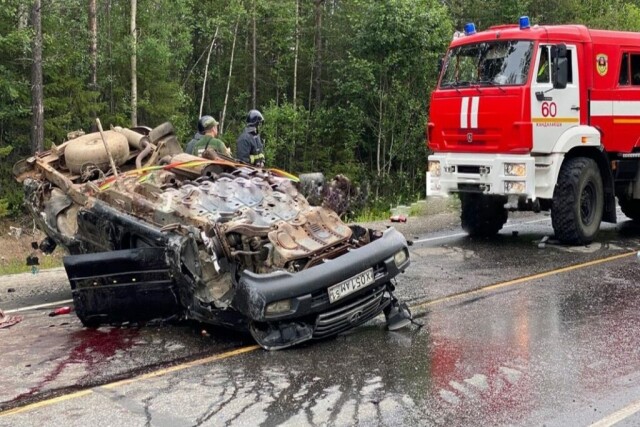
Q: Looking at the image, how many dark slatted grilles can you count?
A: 1